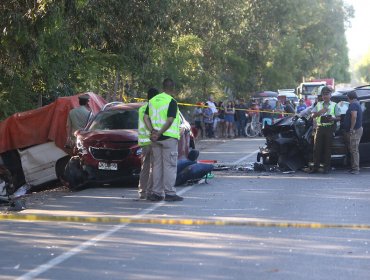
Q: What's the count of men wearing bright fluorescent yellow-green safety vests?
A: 3